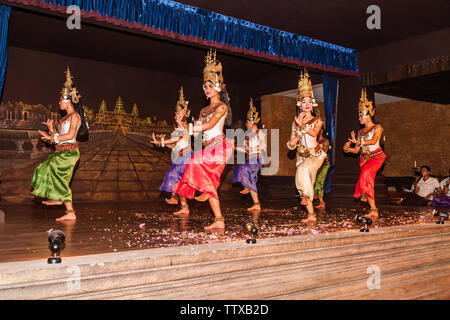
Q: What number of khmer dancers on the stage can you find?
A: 7